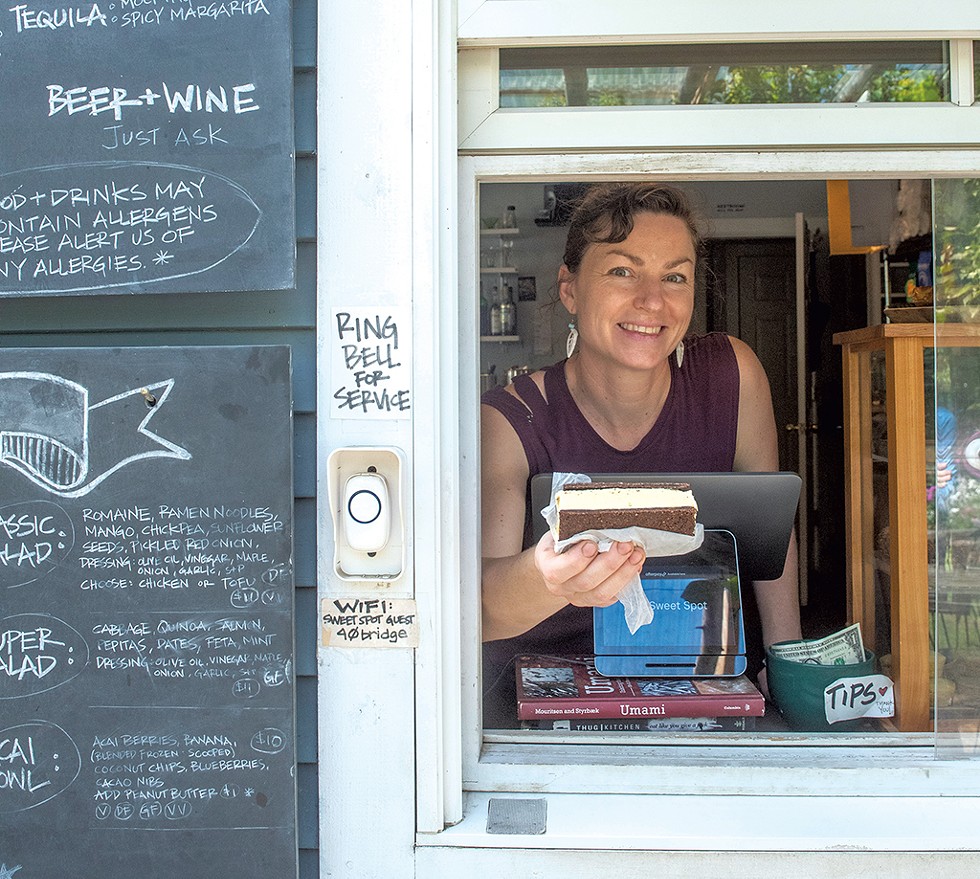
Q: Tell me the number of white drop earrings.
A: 2